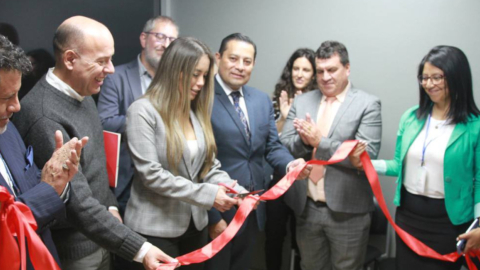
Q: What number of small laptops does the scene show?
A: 0